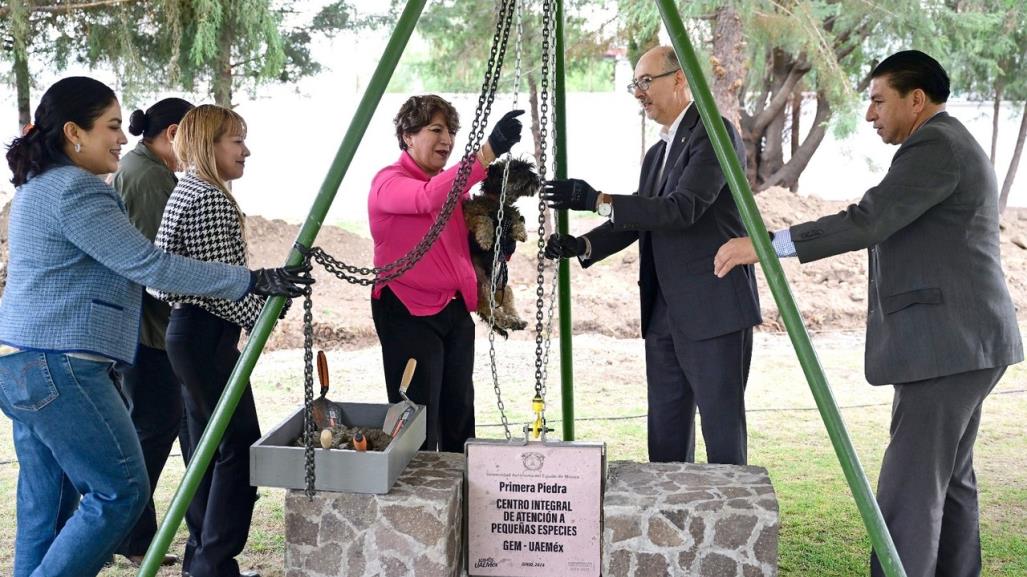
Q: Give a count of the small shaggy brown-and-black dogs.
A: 1